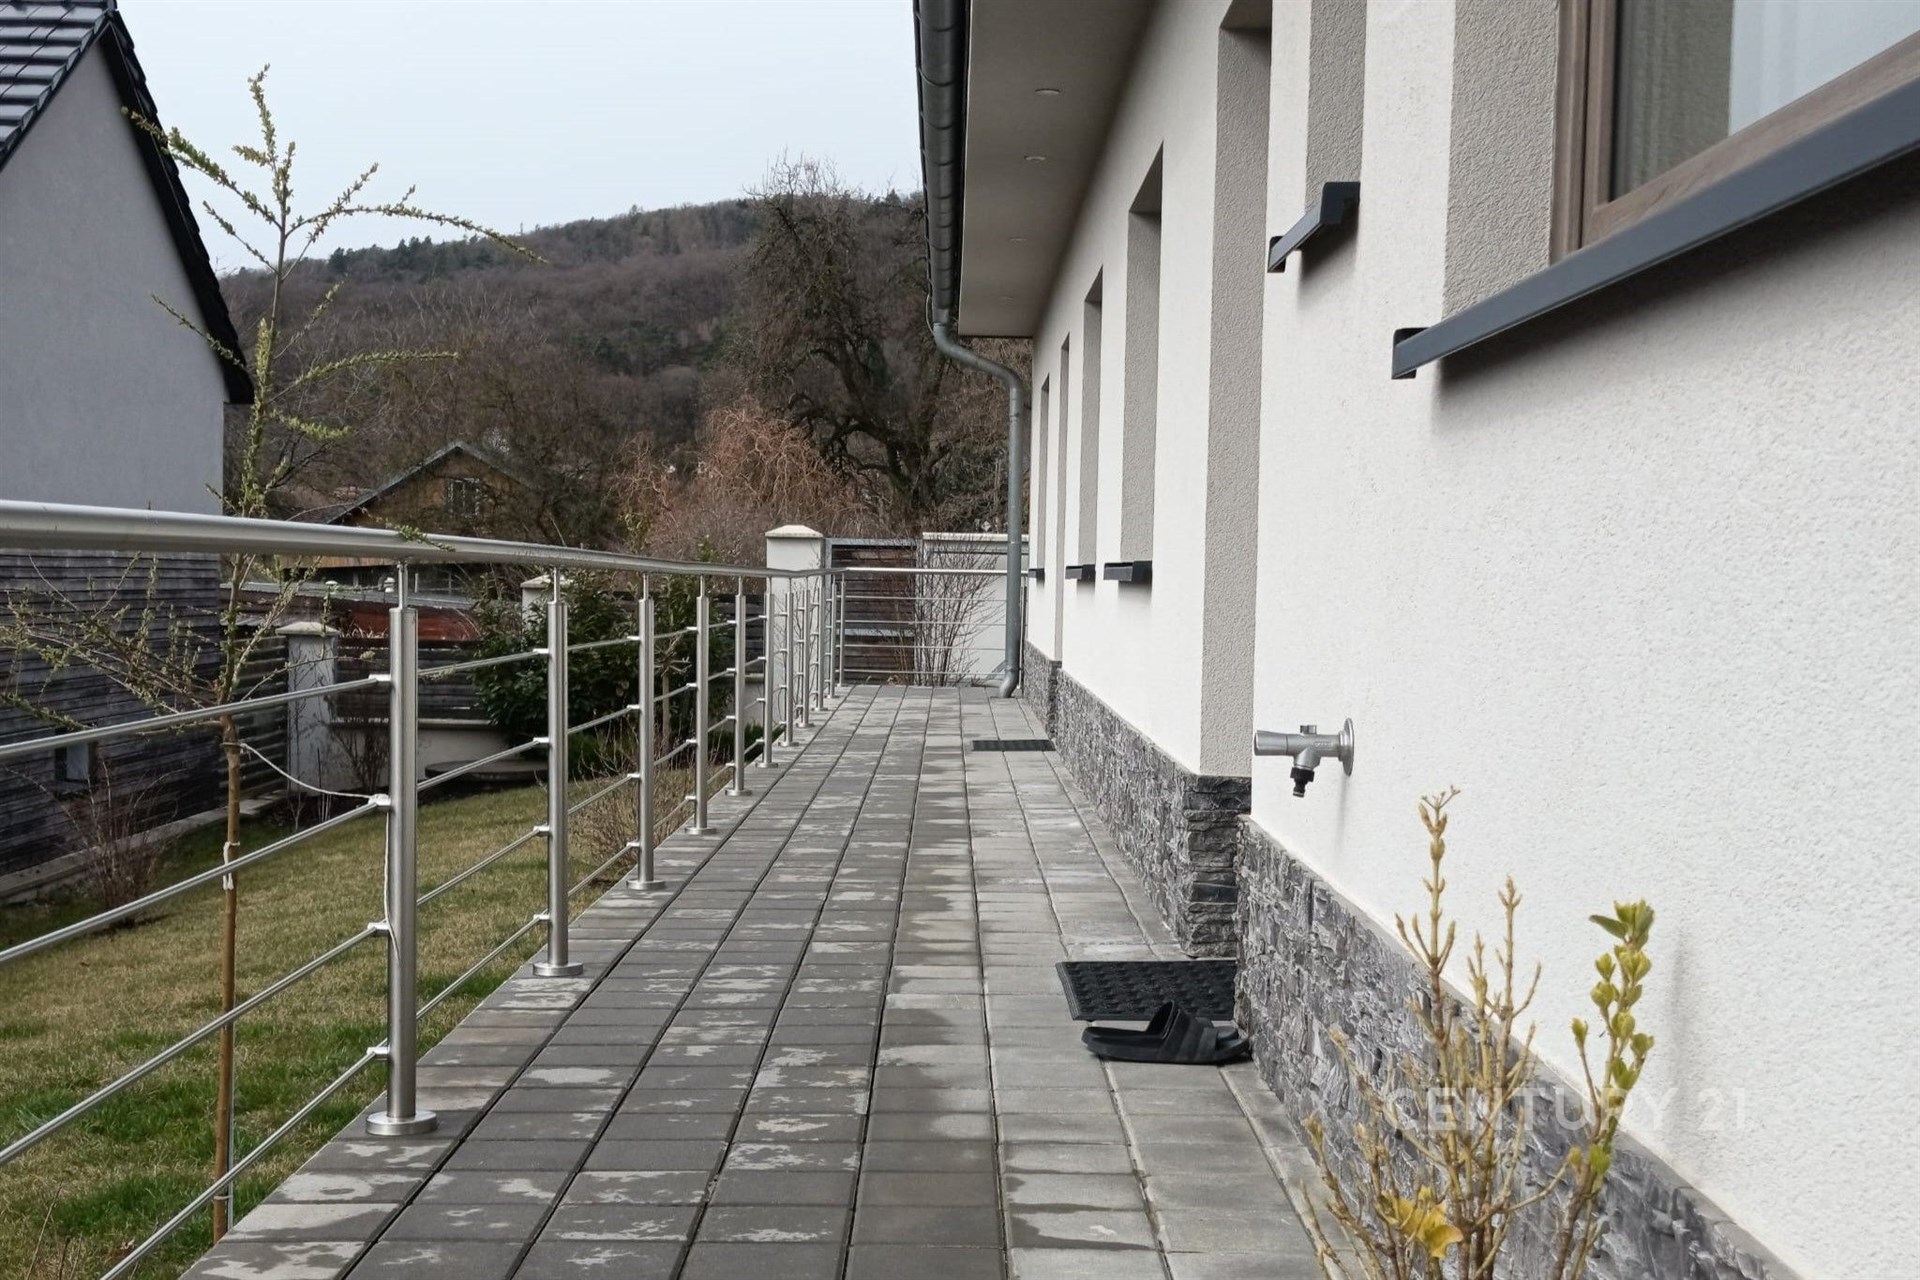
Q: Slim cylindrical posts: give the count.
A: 11